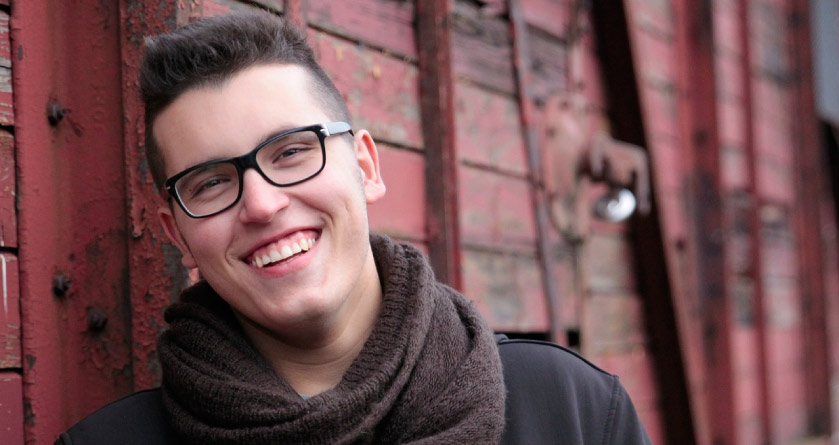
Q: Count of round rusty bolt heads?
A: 3